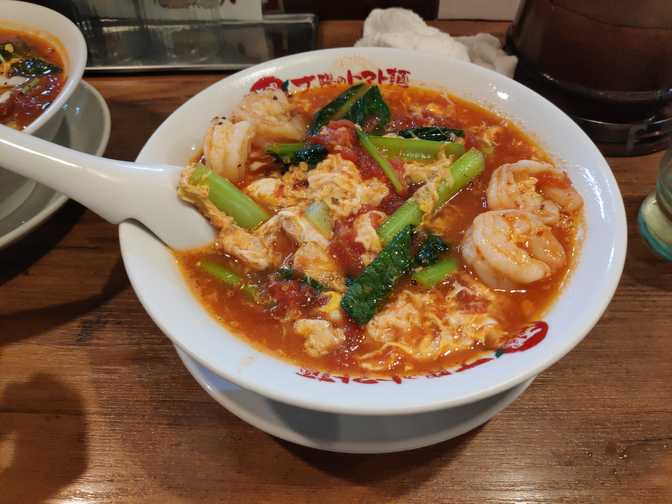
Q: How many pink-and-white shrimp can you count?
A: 4